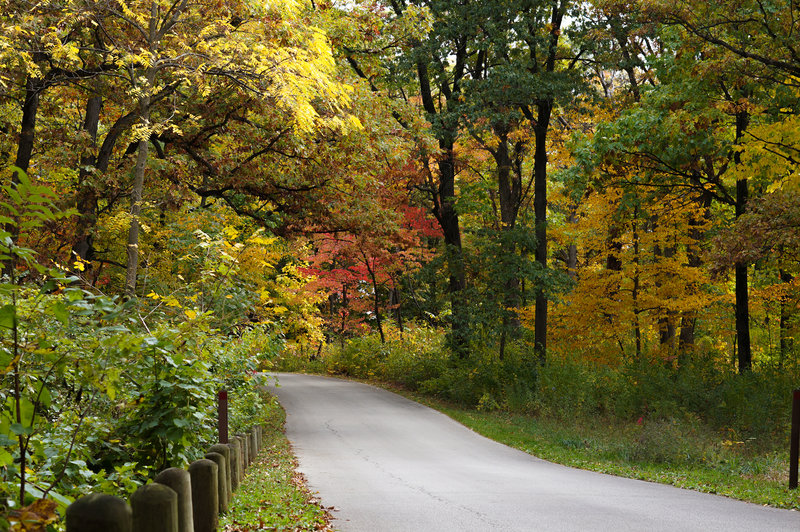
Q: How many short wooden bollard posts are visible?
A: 13